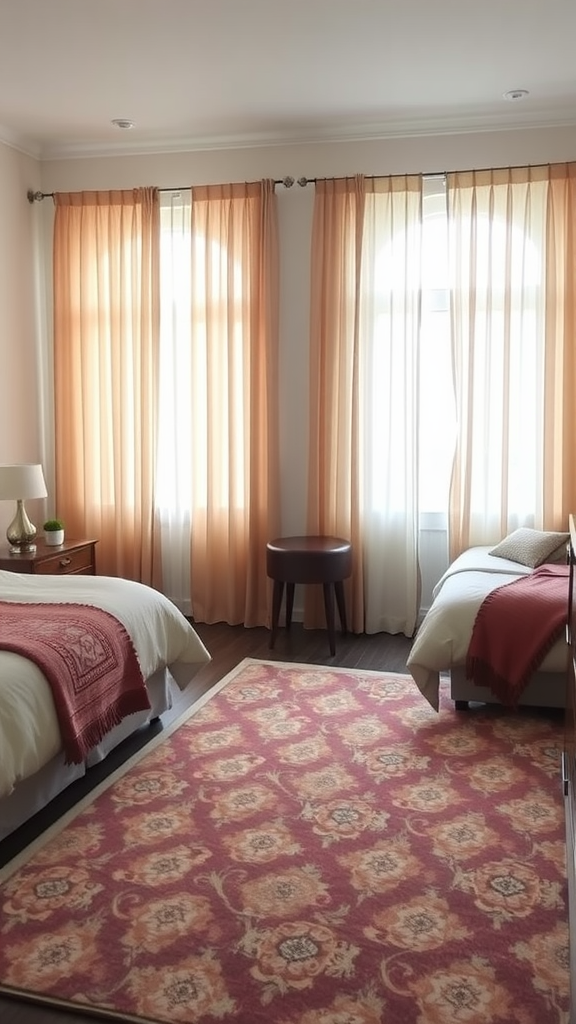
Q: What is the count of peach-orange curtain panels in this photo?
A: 4